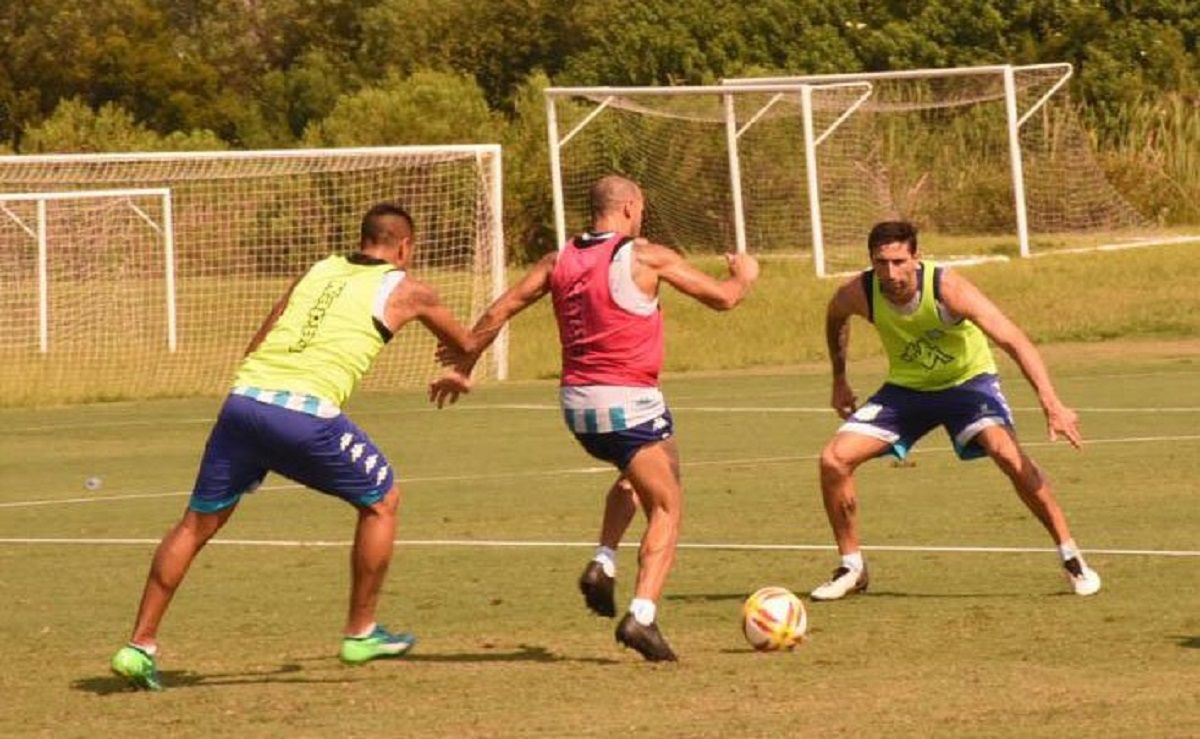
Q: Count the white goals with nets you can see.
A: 4